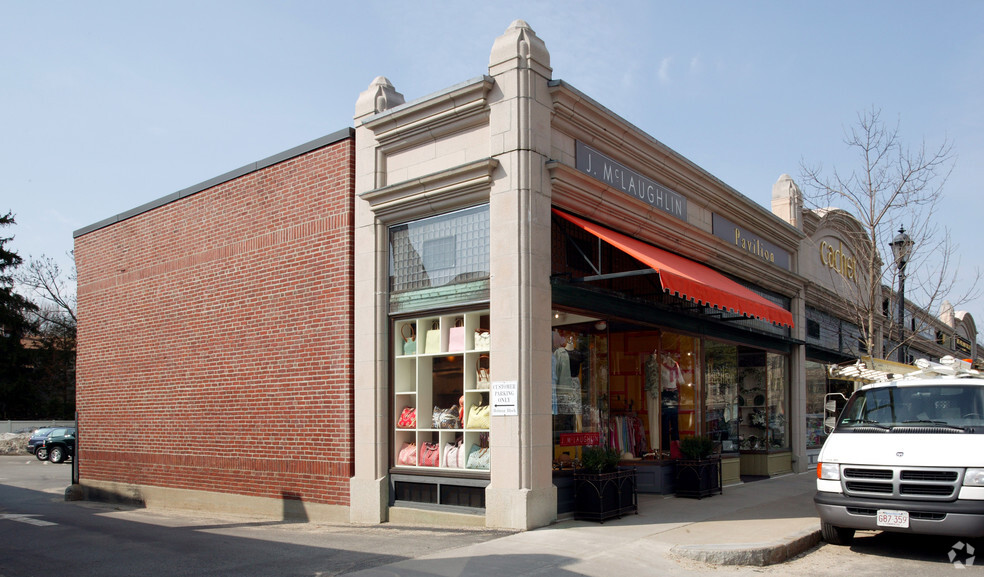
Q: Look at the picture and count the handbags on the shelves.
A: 12